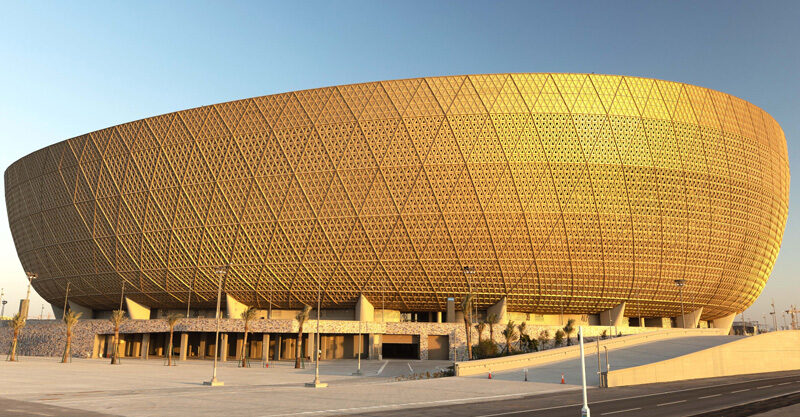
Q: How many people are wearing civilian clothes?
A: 0